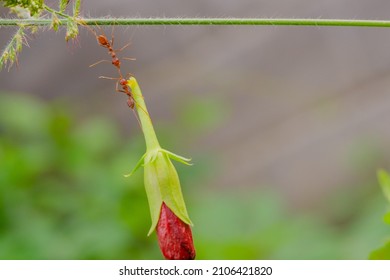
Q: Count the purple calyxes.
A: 0